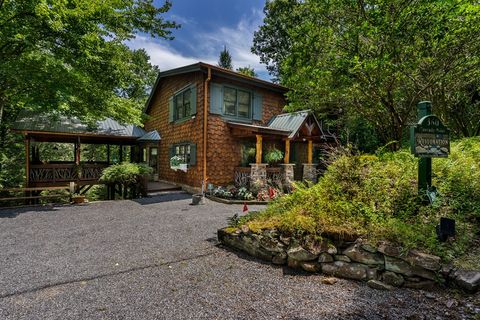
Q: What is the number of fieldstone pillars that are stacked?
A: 3